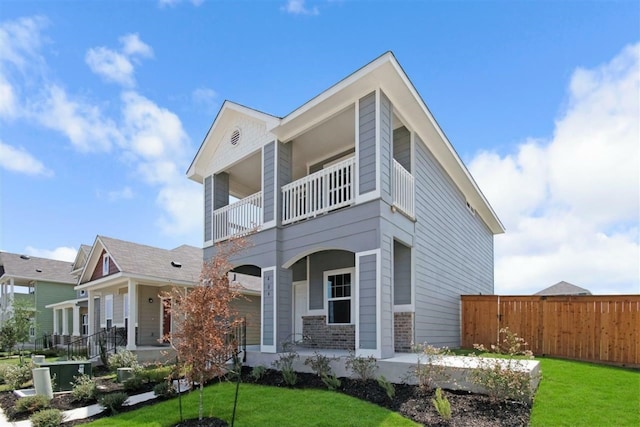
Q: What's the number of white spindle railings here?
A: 3